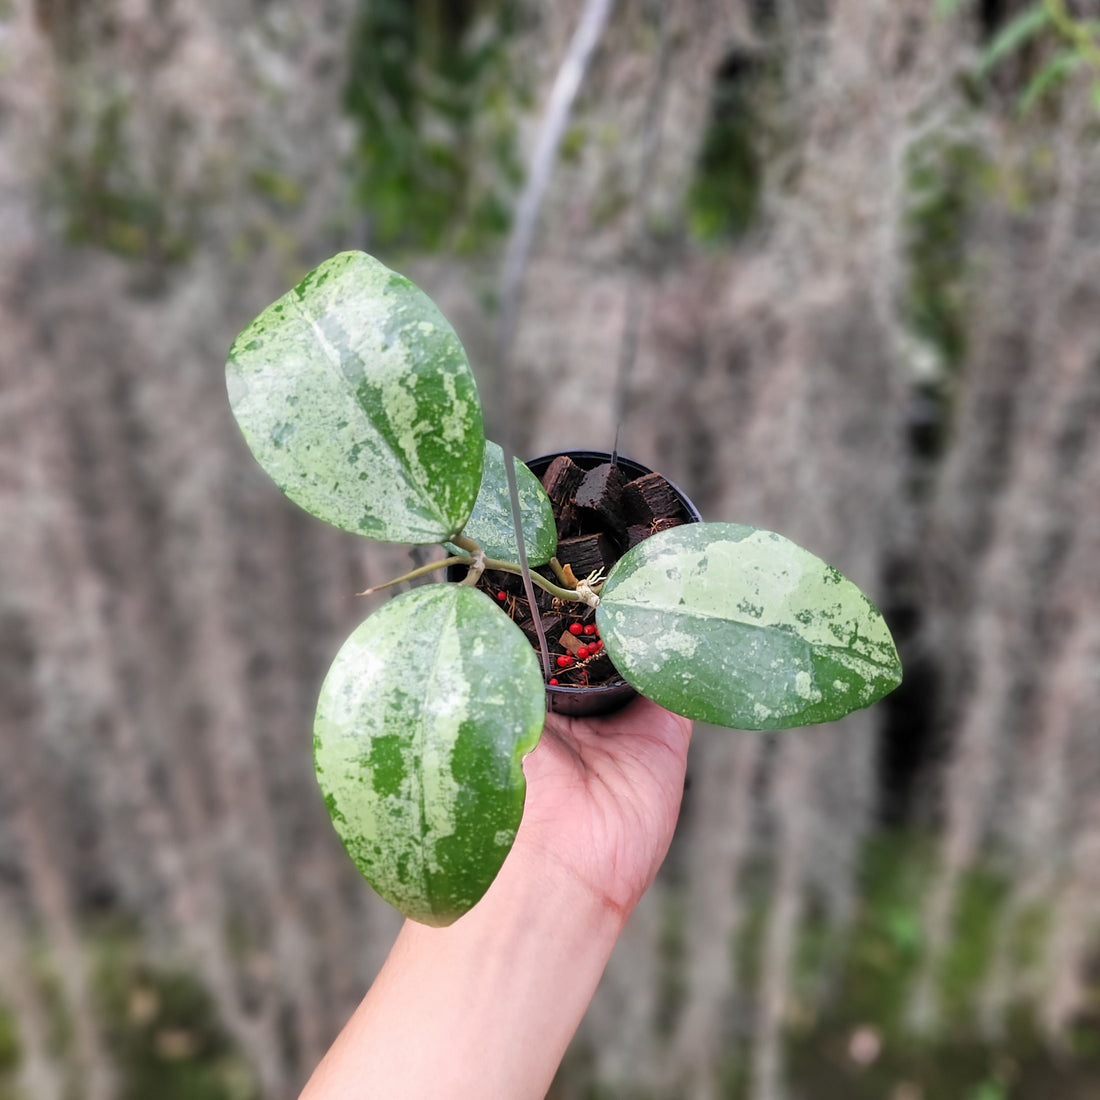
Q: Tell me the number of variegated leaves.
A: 4